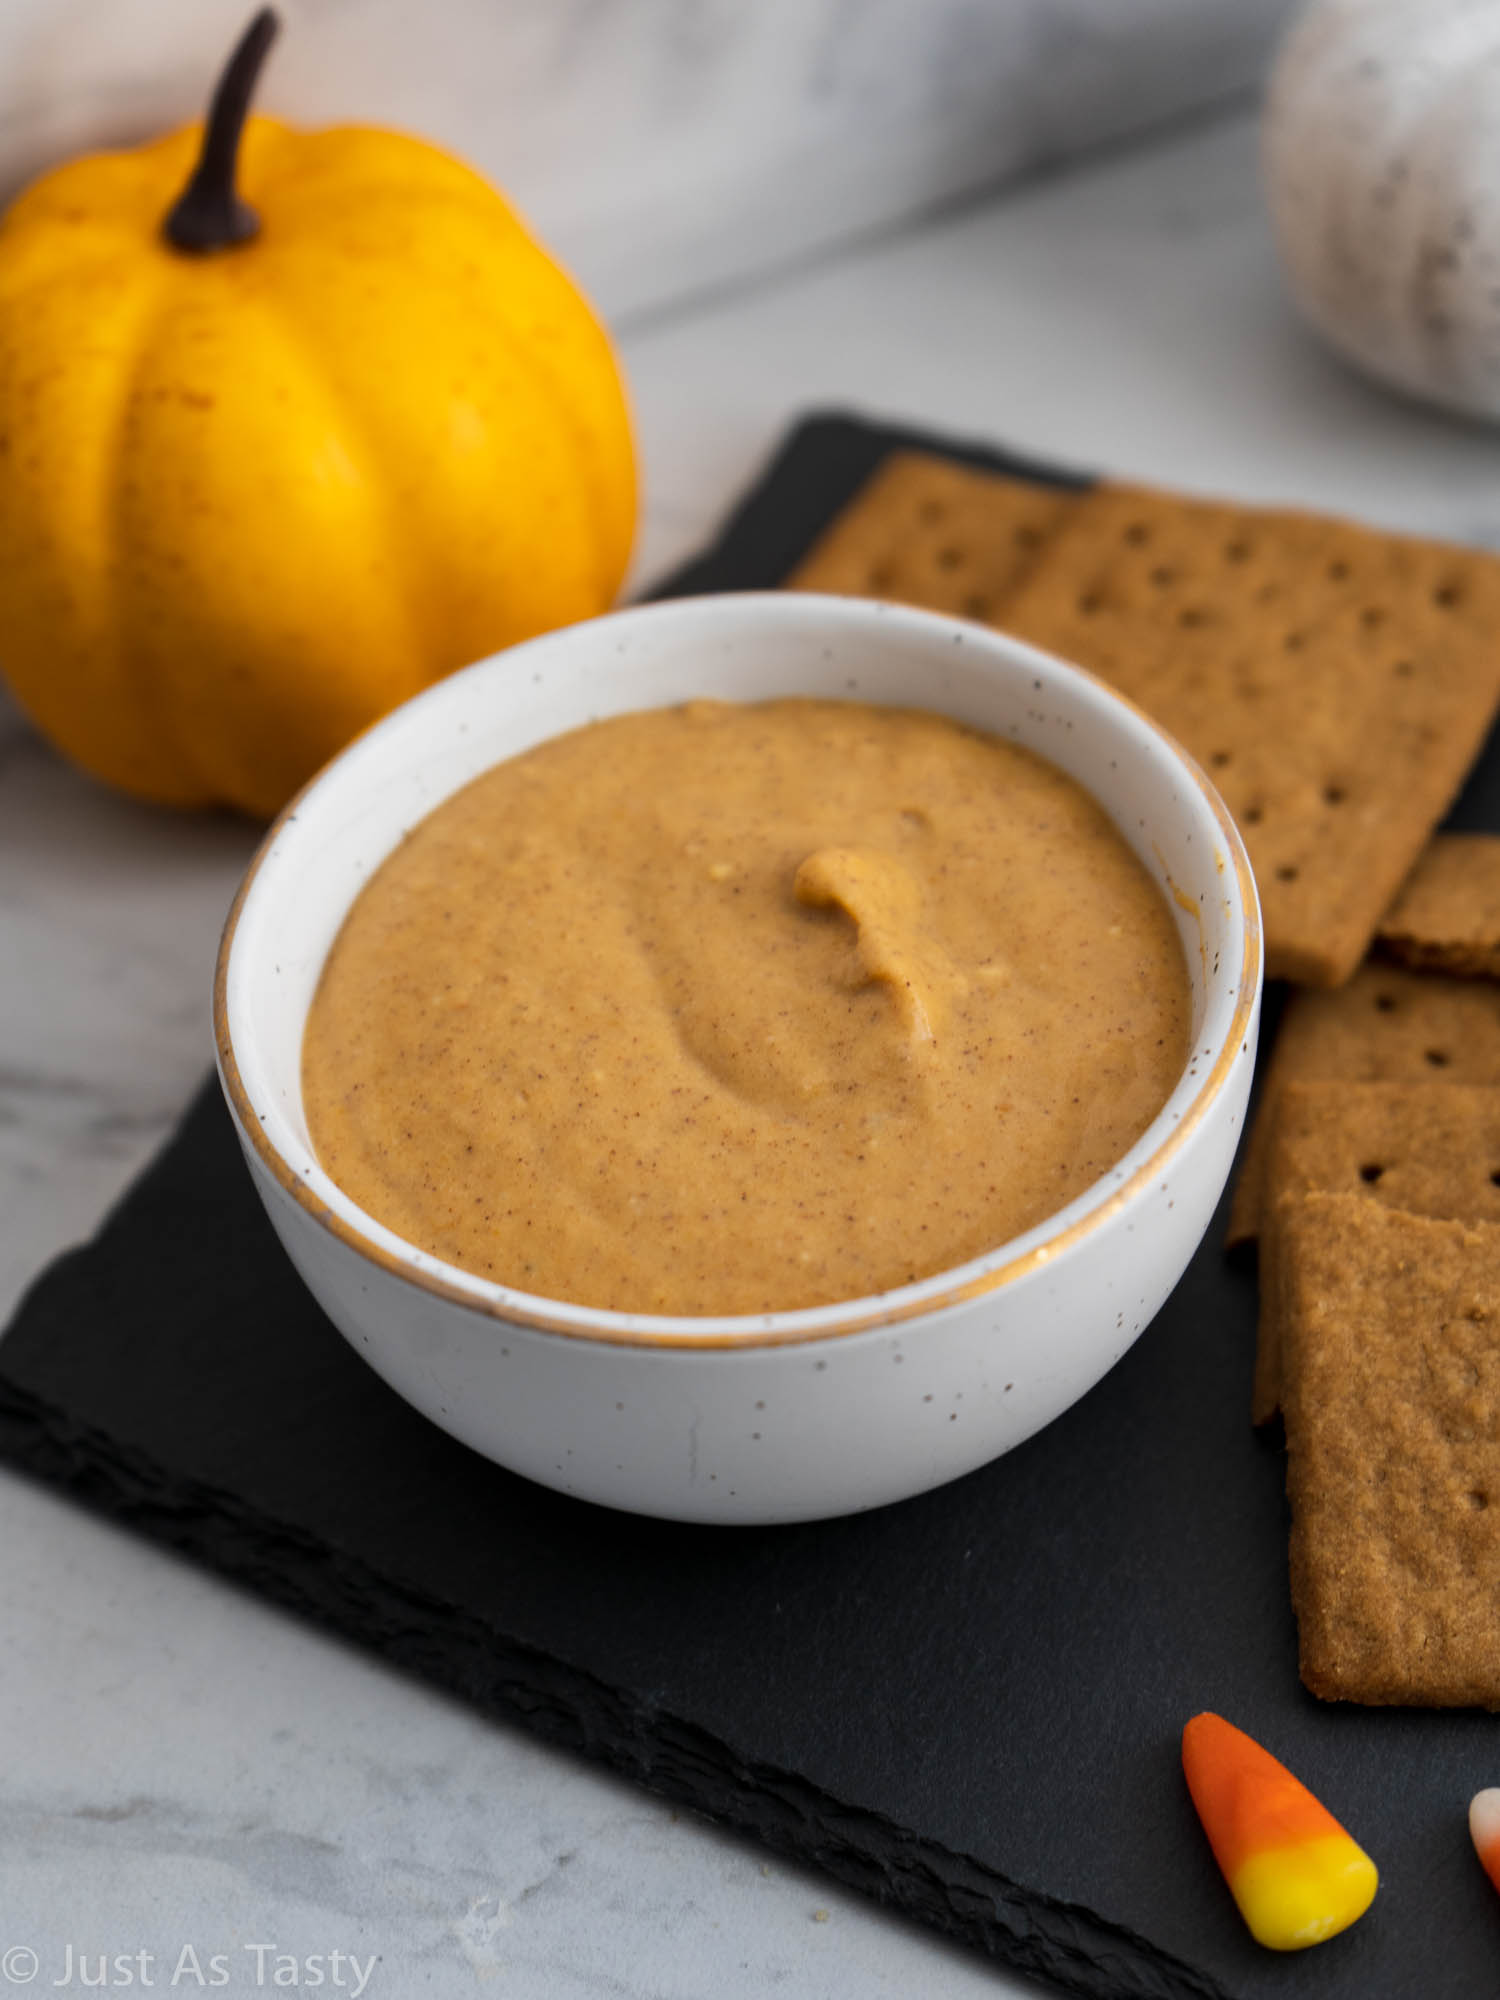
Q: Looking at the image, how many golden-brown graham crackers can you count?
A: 6